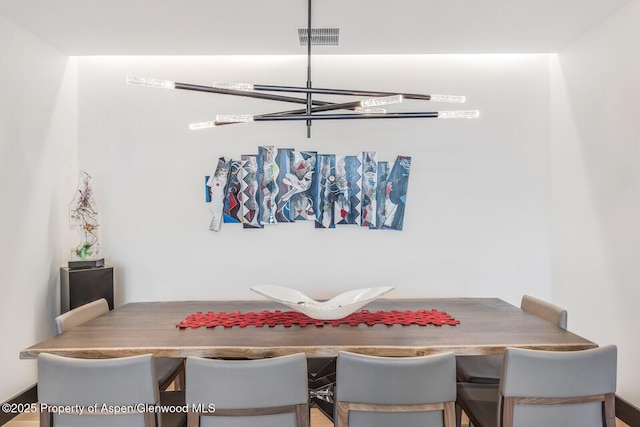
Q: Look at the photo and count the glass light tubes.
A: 8